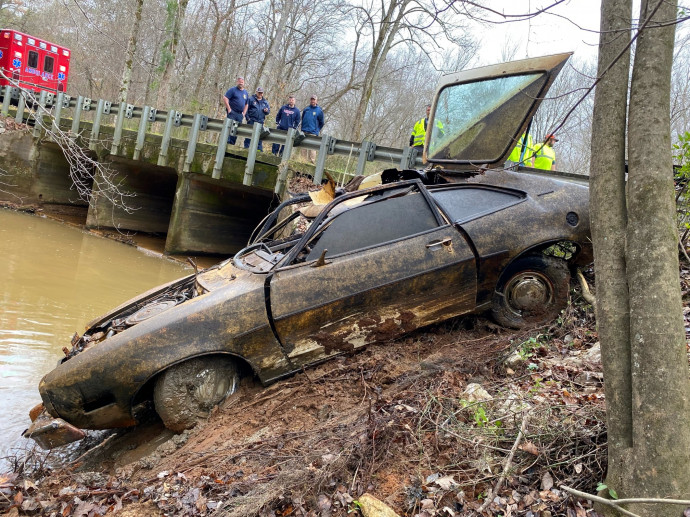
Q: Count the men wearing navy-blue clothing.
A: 4